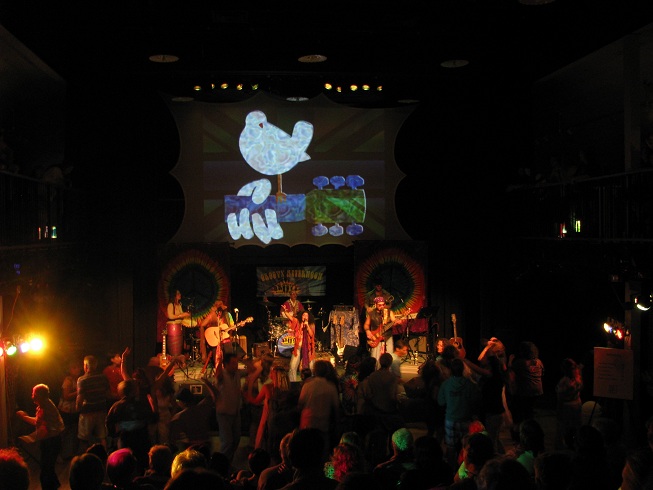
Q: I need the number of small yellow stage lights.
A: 10